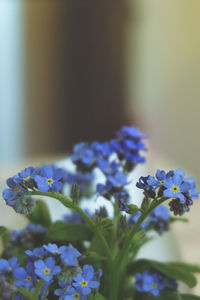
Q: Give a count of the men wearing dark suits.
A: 0